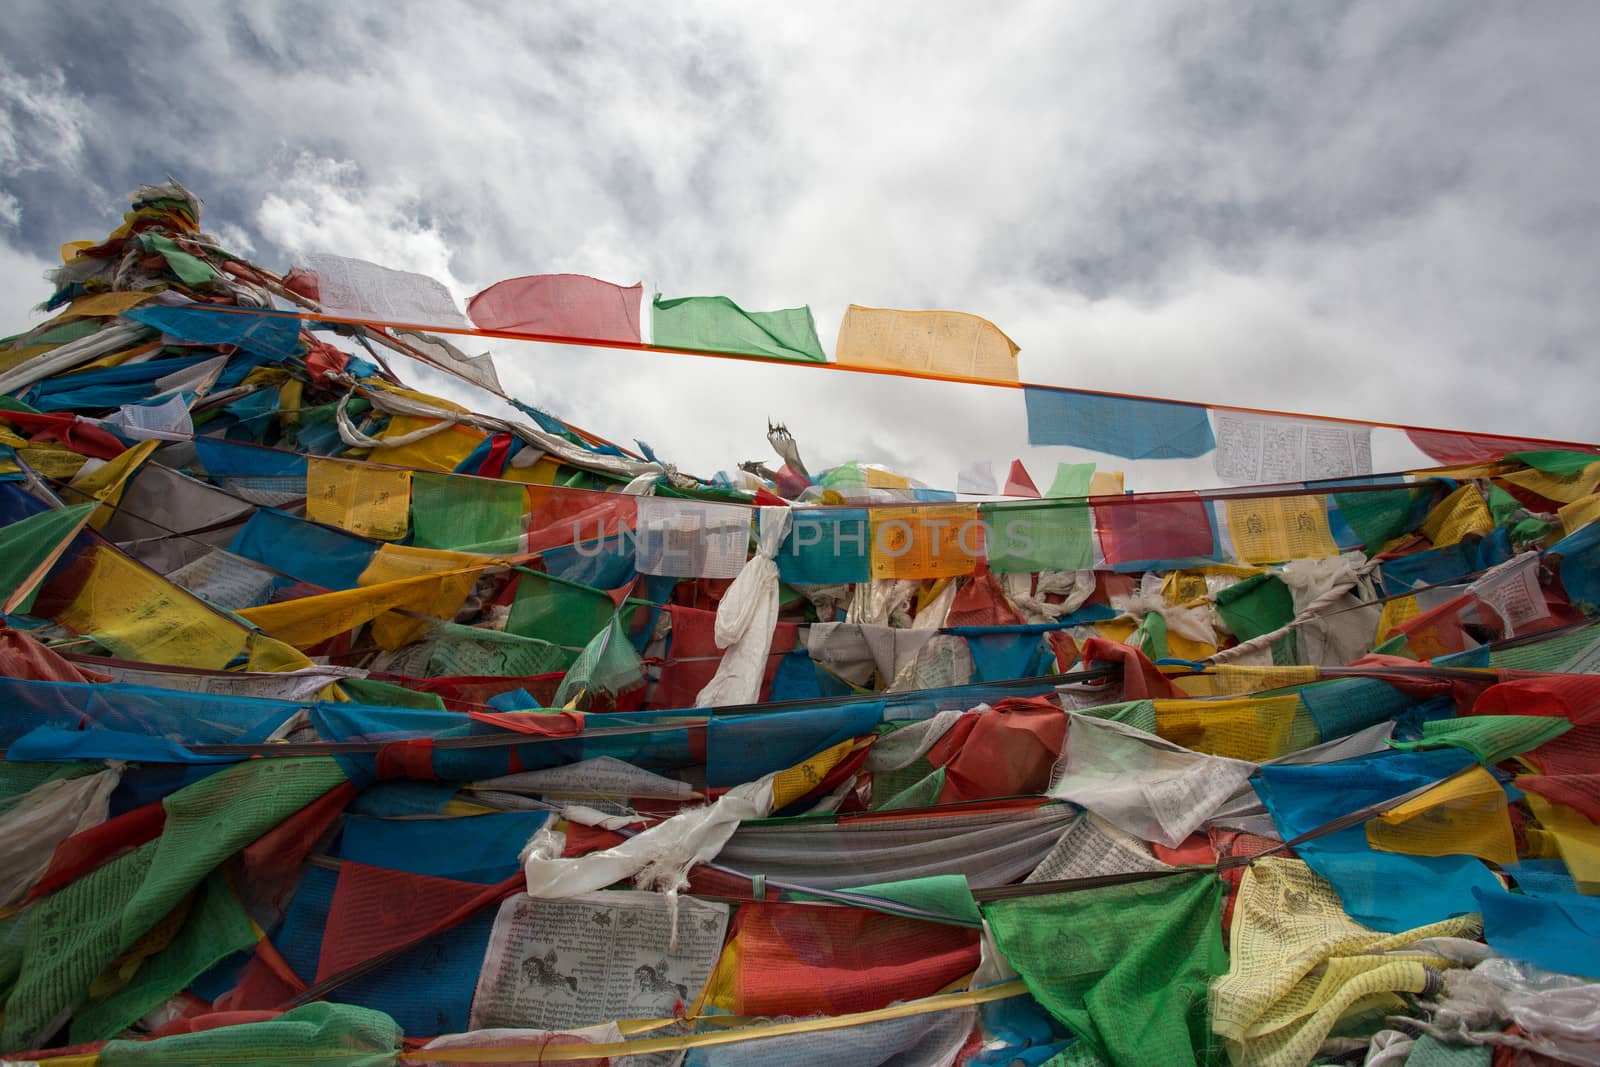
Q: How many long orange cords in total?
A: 1